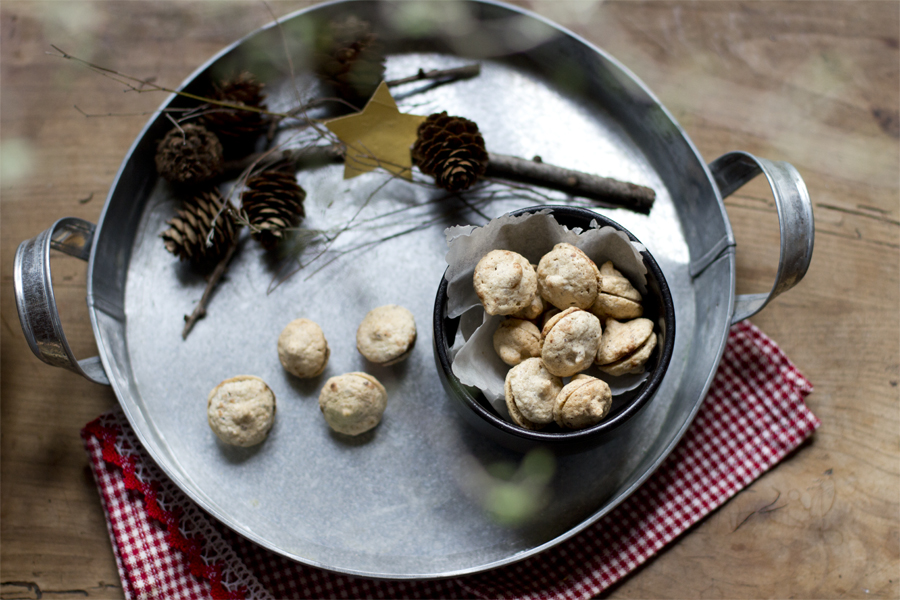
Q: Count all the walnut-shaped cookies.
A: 13